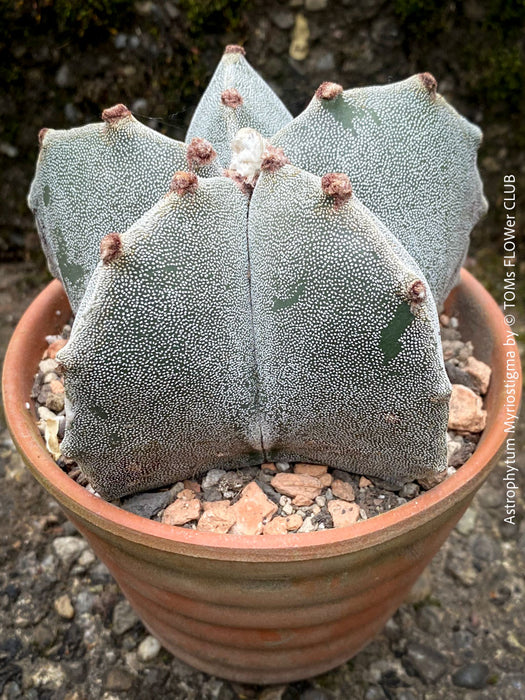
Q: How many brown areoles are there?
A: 12